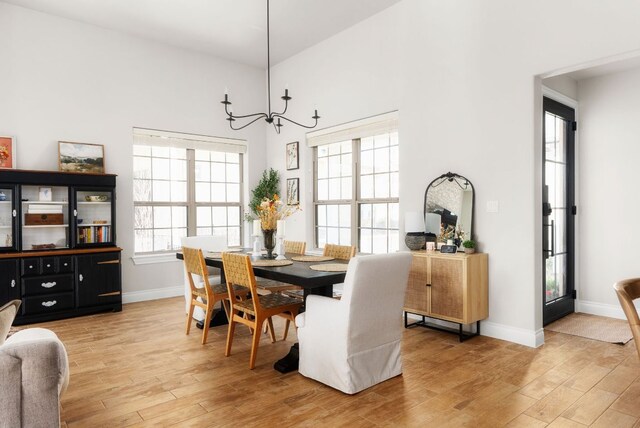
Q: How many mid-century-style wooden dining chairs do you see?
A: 4